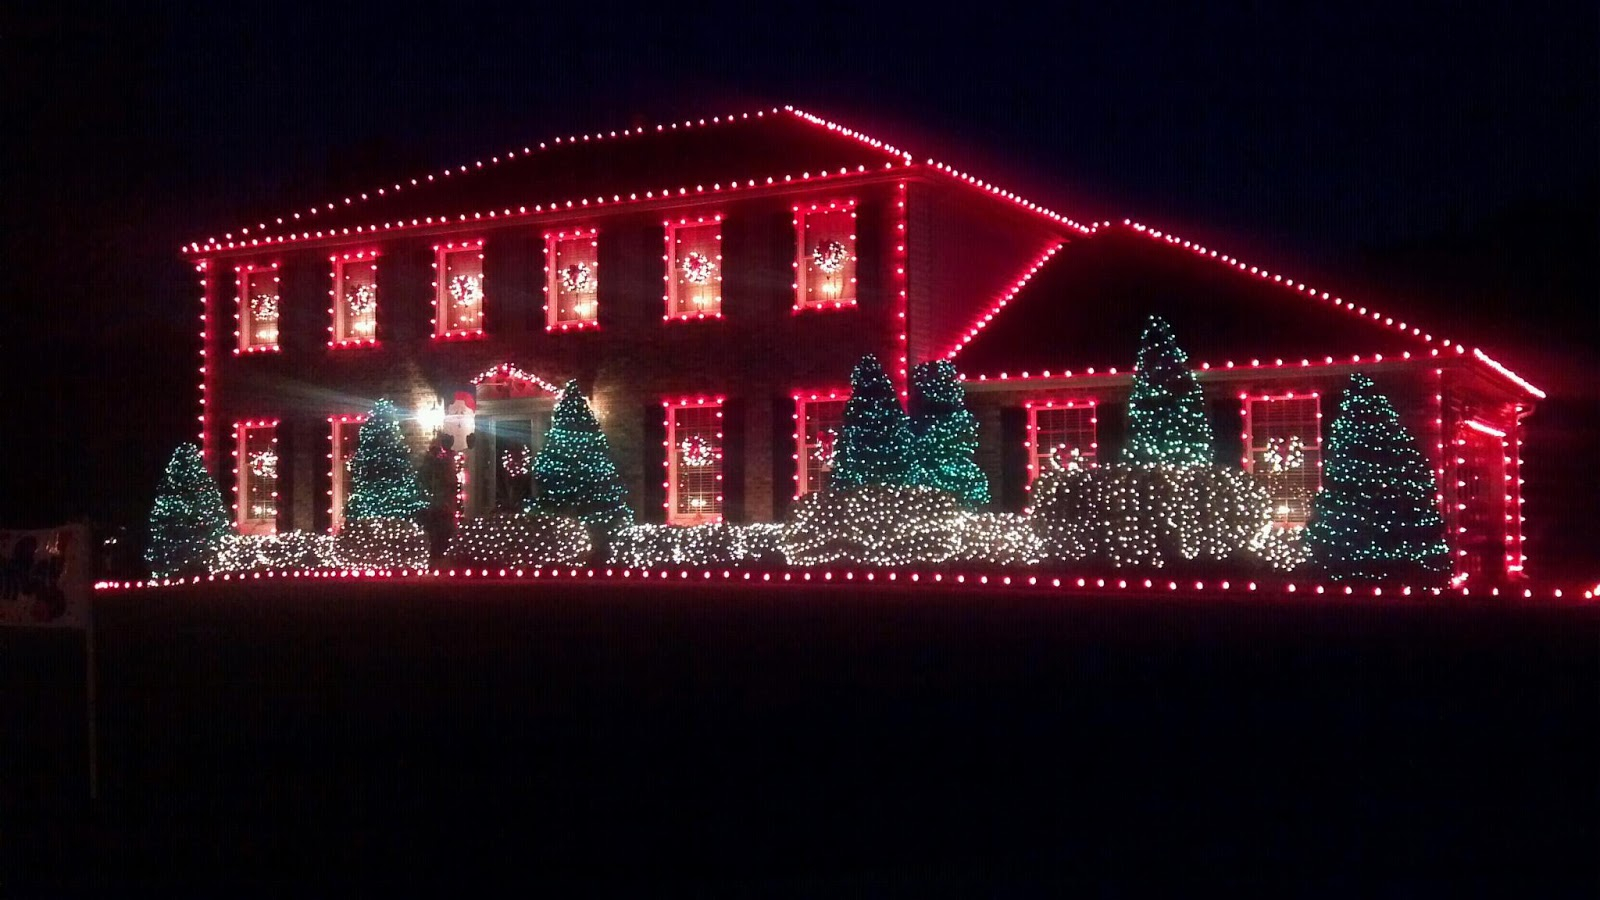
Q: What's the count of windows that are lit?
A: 12